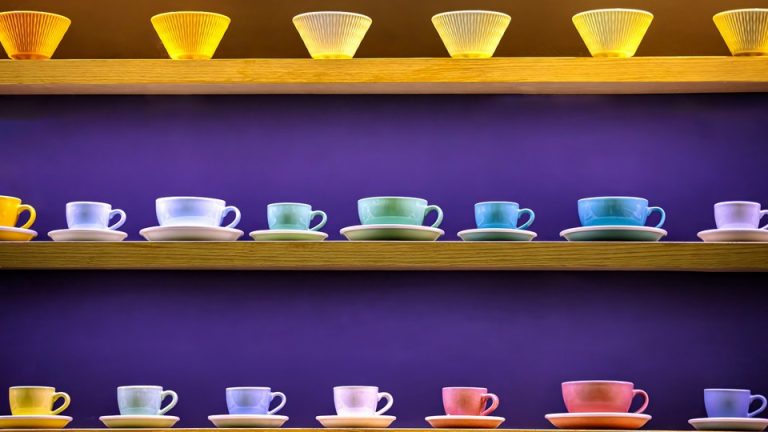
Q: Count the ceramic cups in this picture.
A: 15